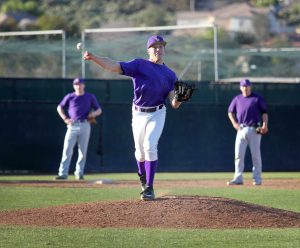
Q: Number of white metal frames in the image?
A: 2